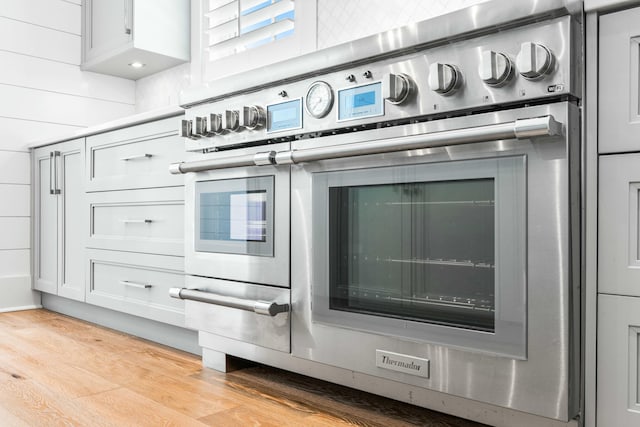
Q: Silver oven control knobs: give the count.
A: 9